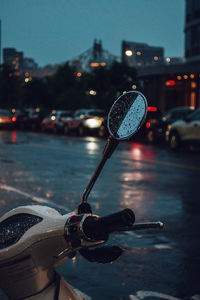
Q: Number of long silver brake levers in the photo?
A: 1